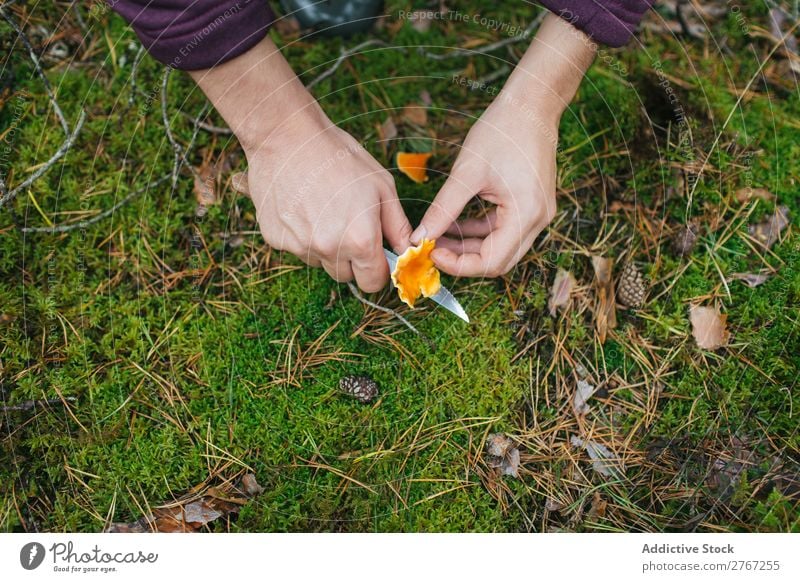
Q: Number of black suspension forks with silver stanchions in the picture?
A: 0